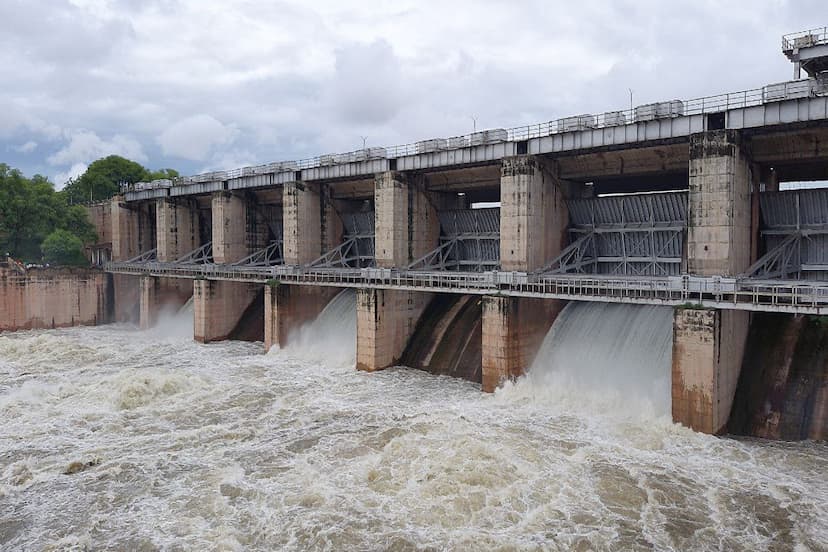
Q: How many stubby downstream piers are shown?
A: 6